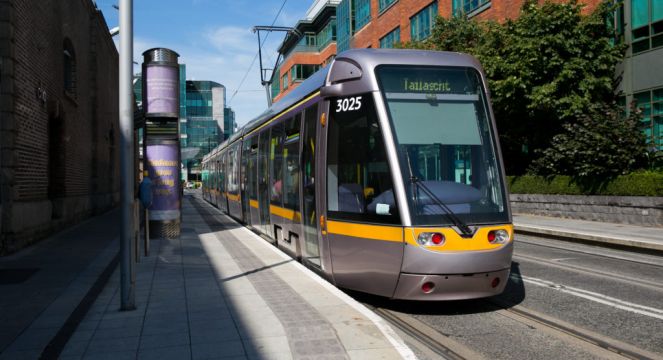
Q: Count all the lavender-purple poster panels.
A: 2